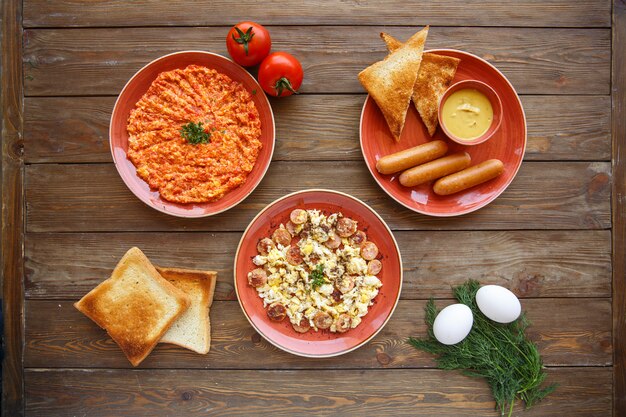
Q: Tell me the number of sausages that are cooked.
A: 3